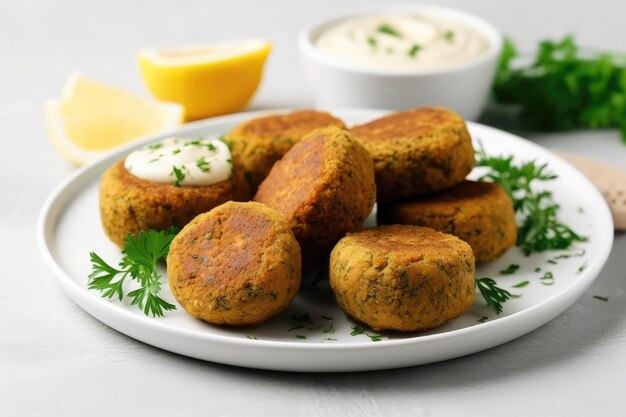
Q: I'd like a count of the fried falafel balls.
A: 7